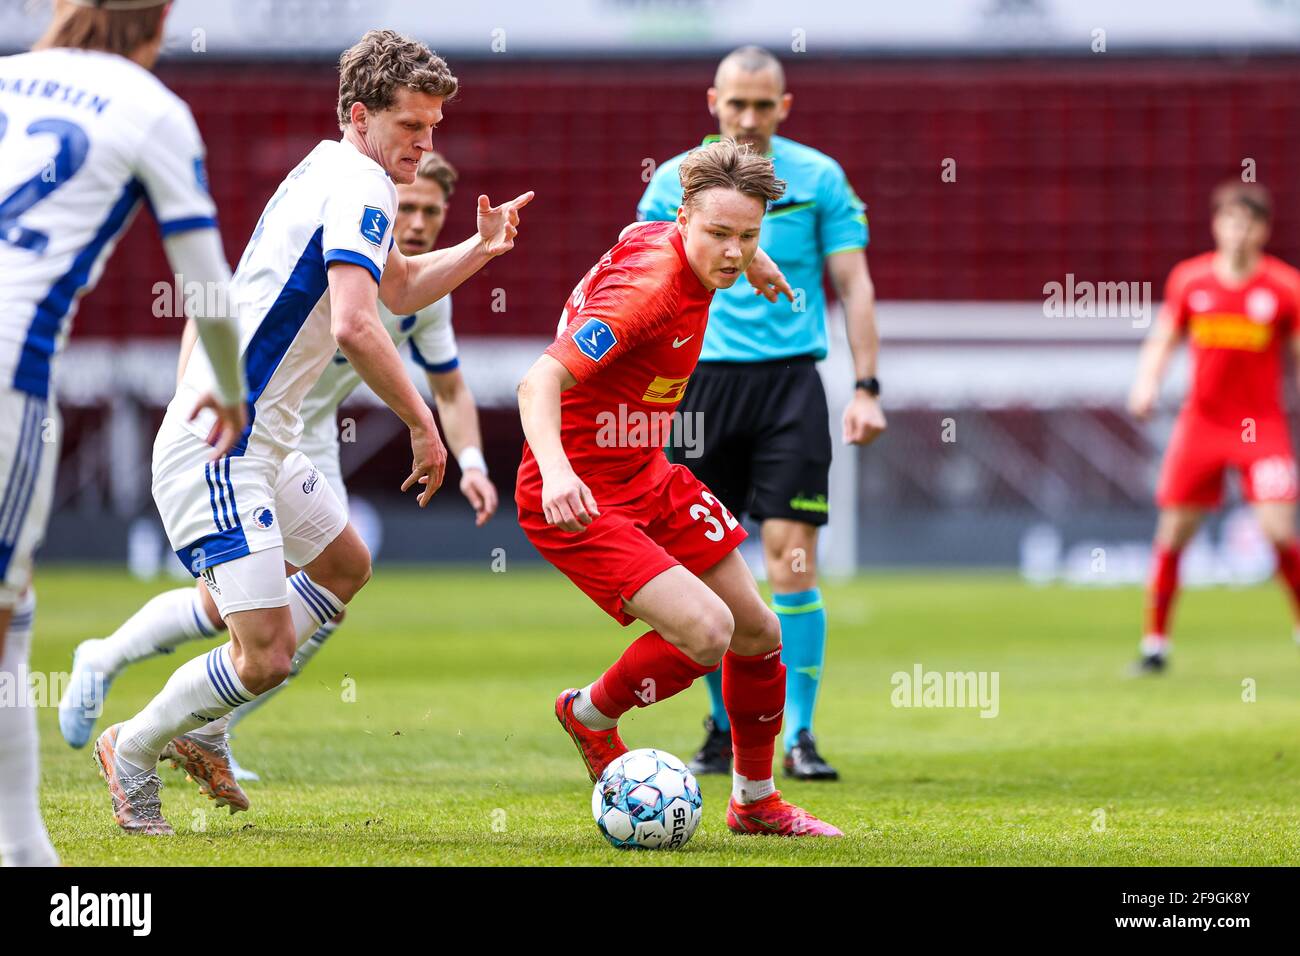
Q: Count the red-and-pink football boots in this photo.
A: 2